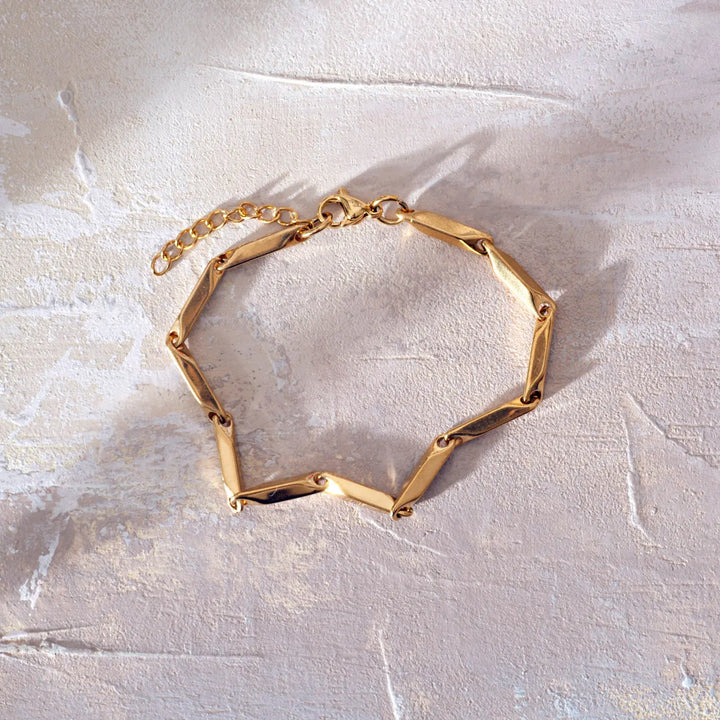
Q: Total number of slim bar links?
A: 11